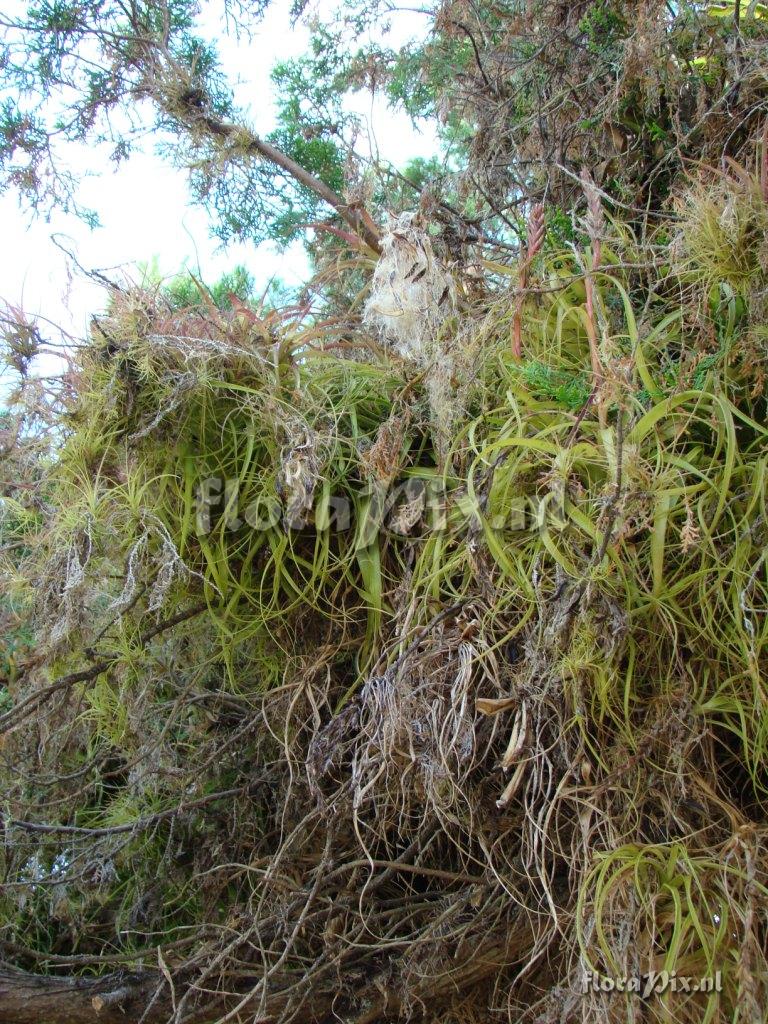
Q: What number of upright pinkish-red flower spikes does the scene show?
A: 2